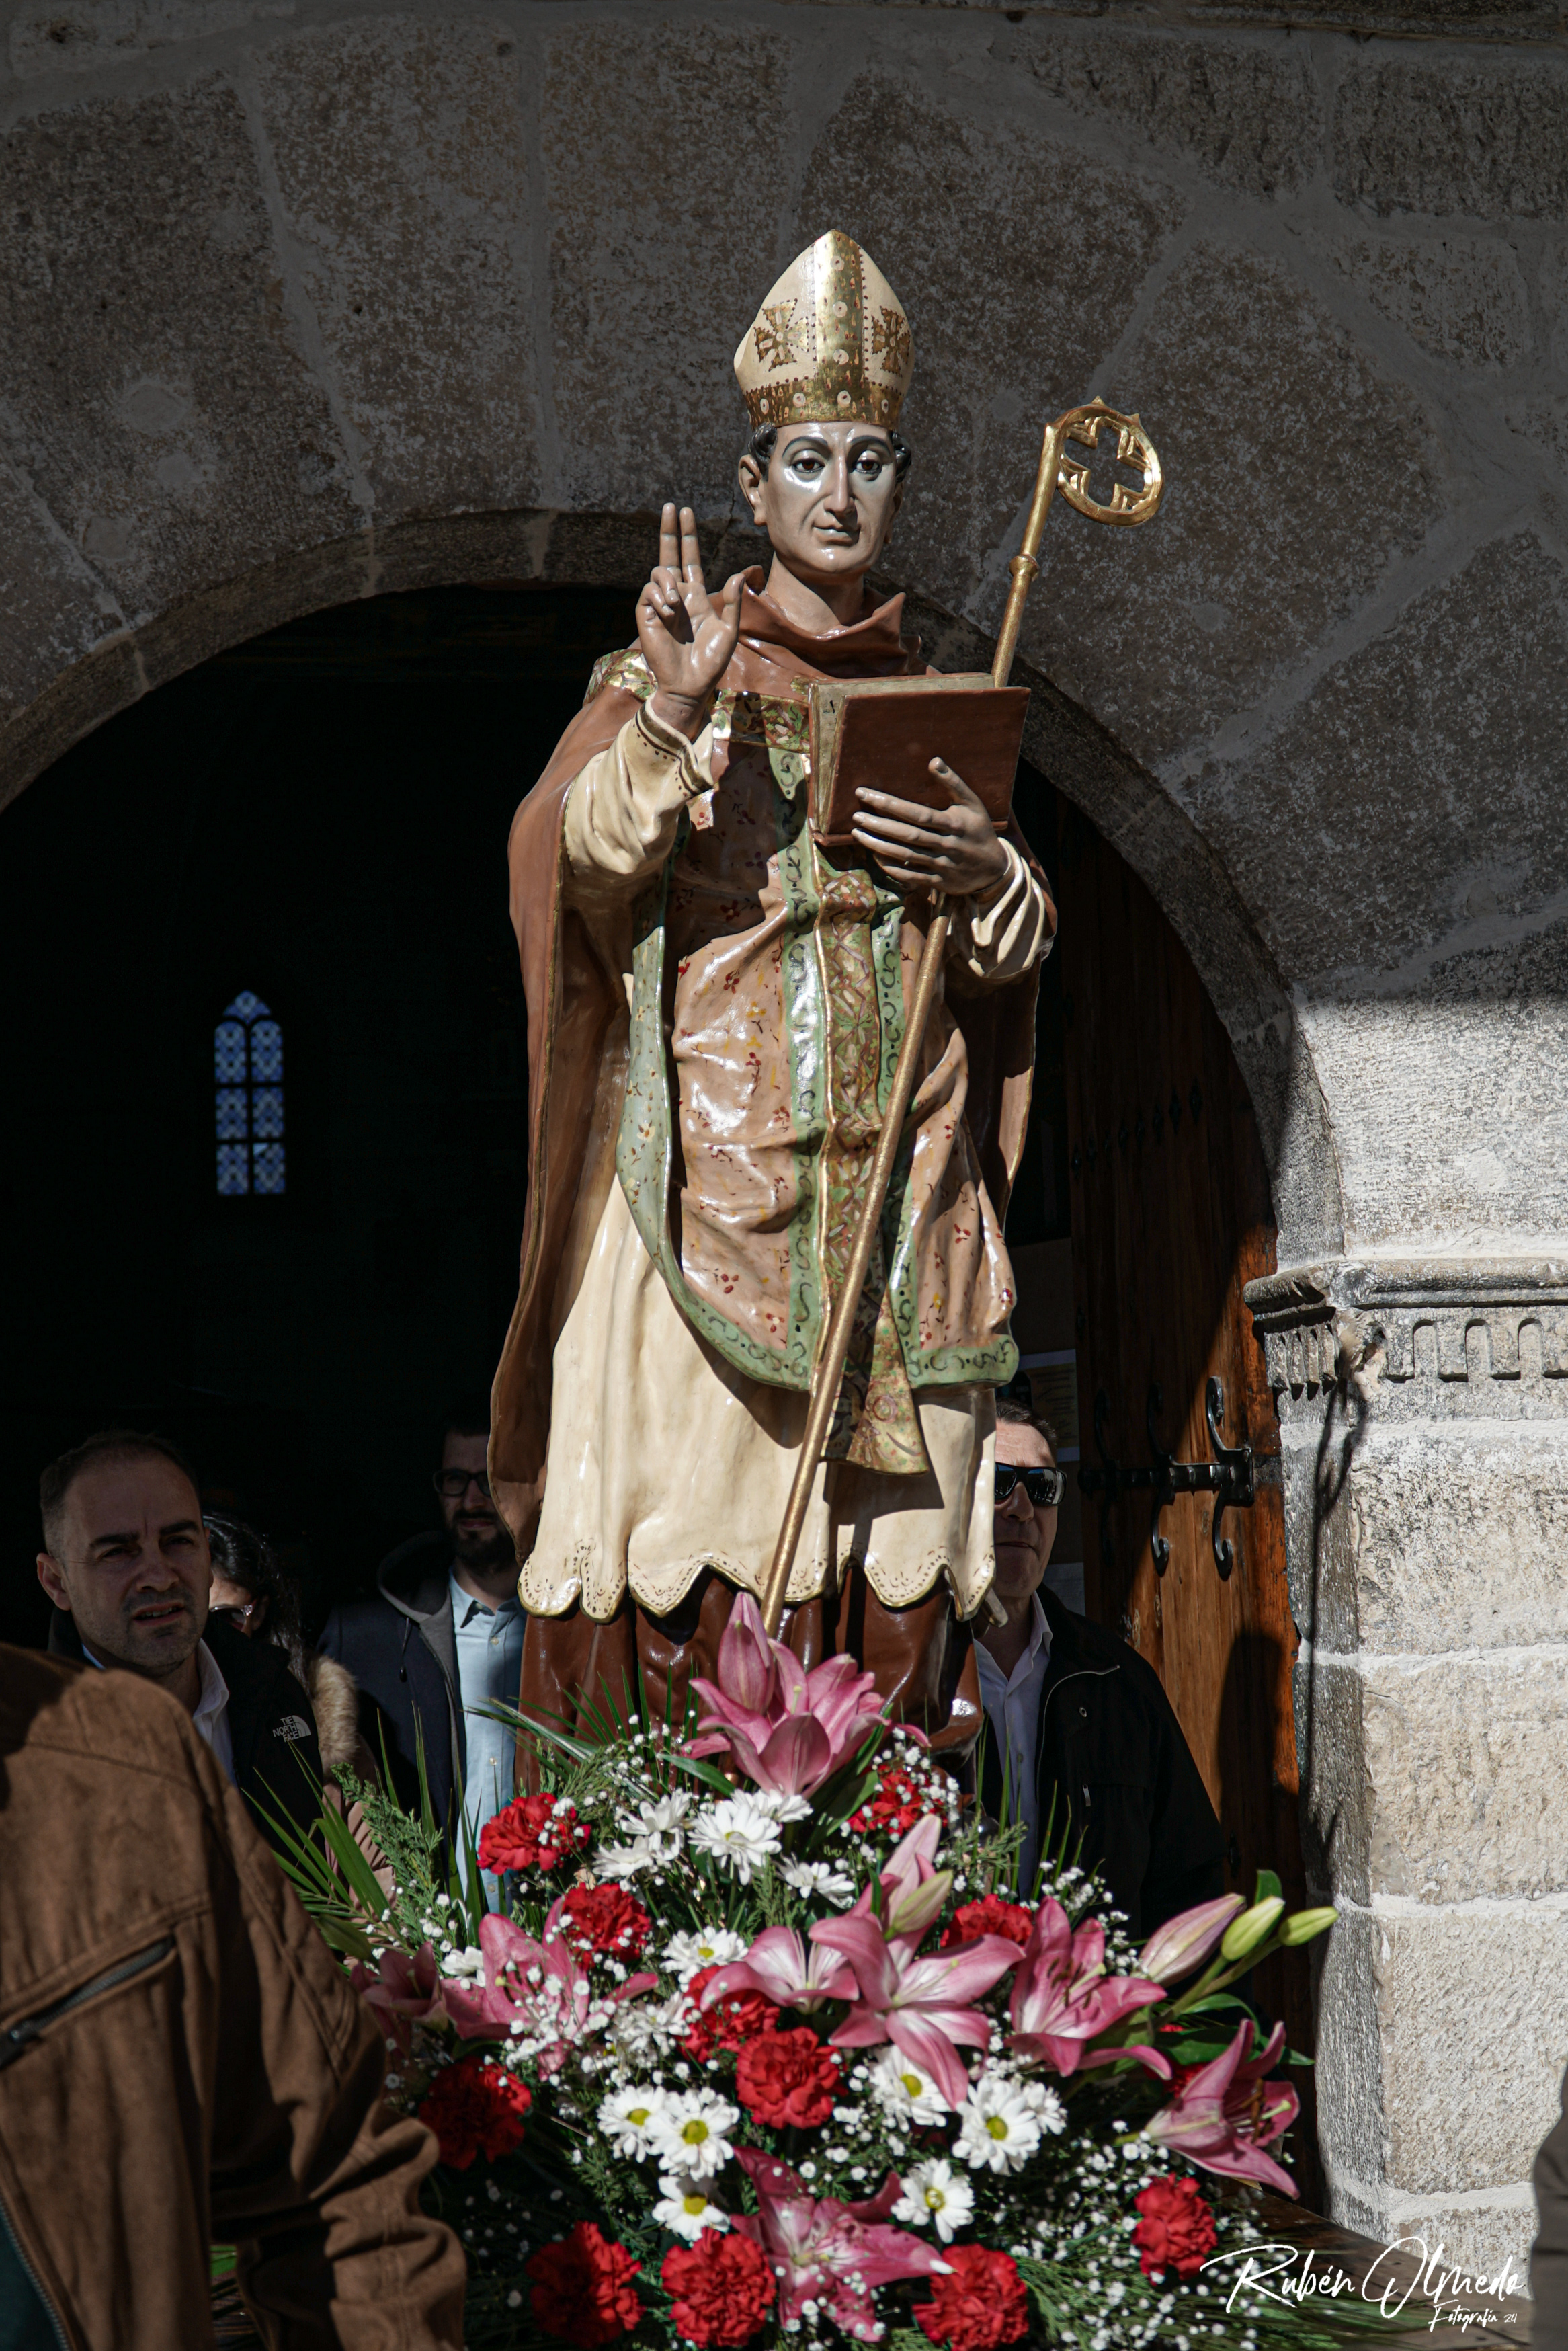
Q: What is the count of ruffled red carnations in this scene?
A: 11